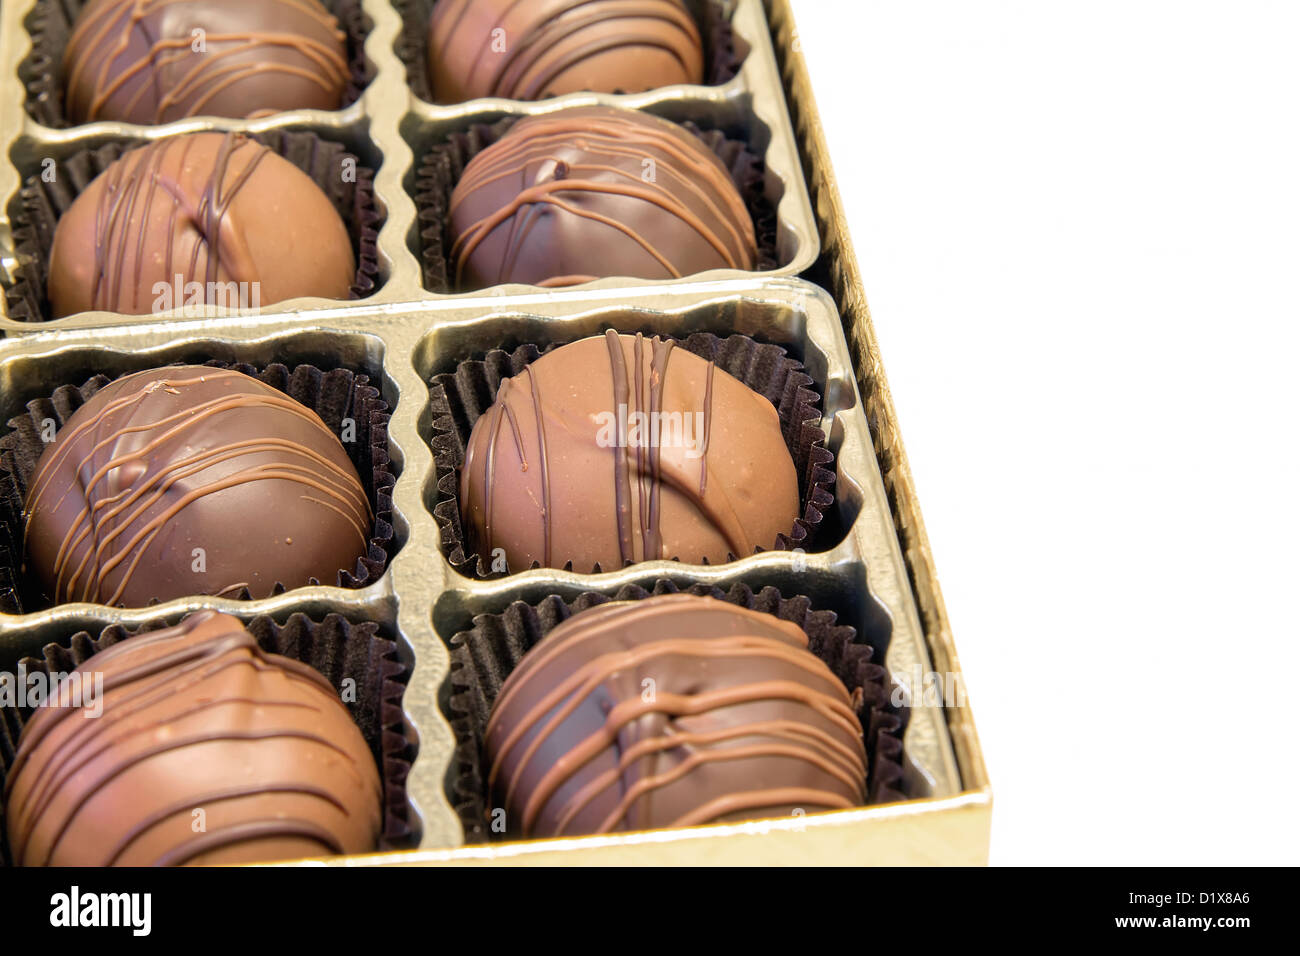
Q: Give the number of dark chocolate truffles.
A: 4